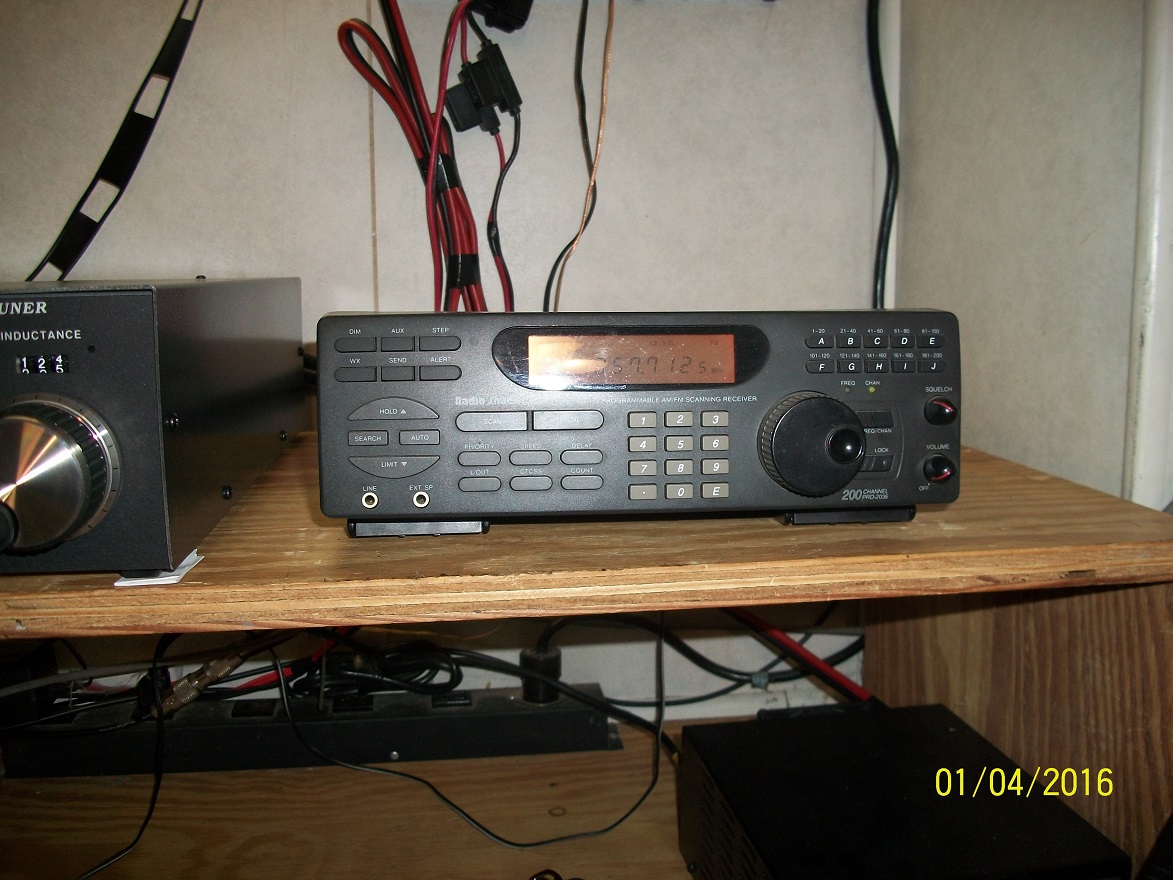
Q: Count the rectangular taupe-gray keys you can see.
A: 12